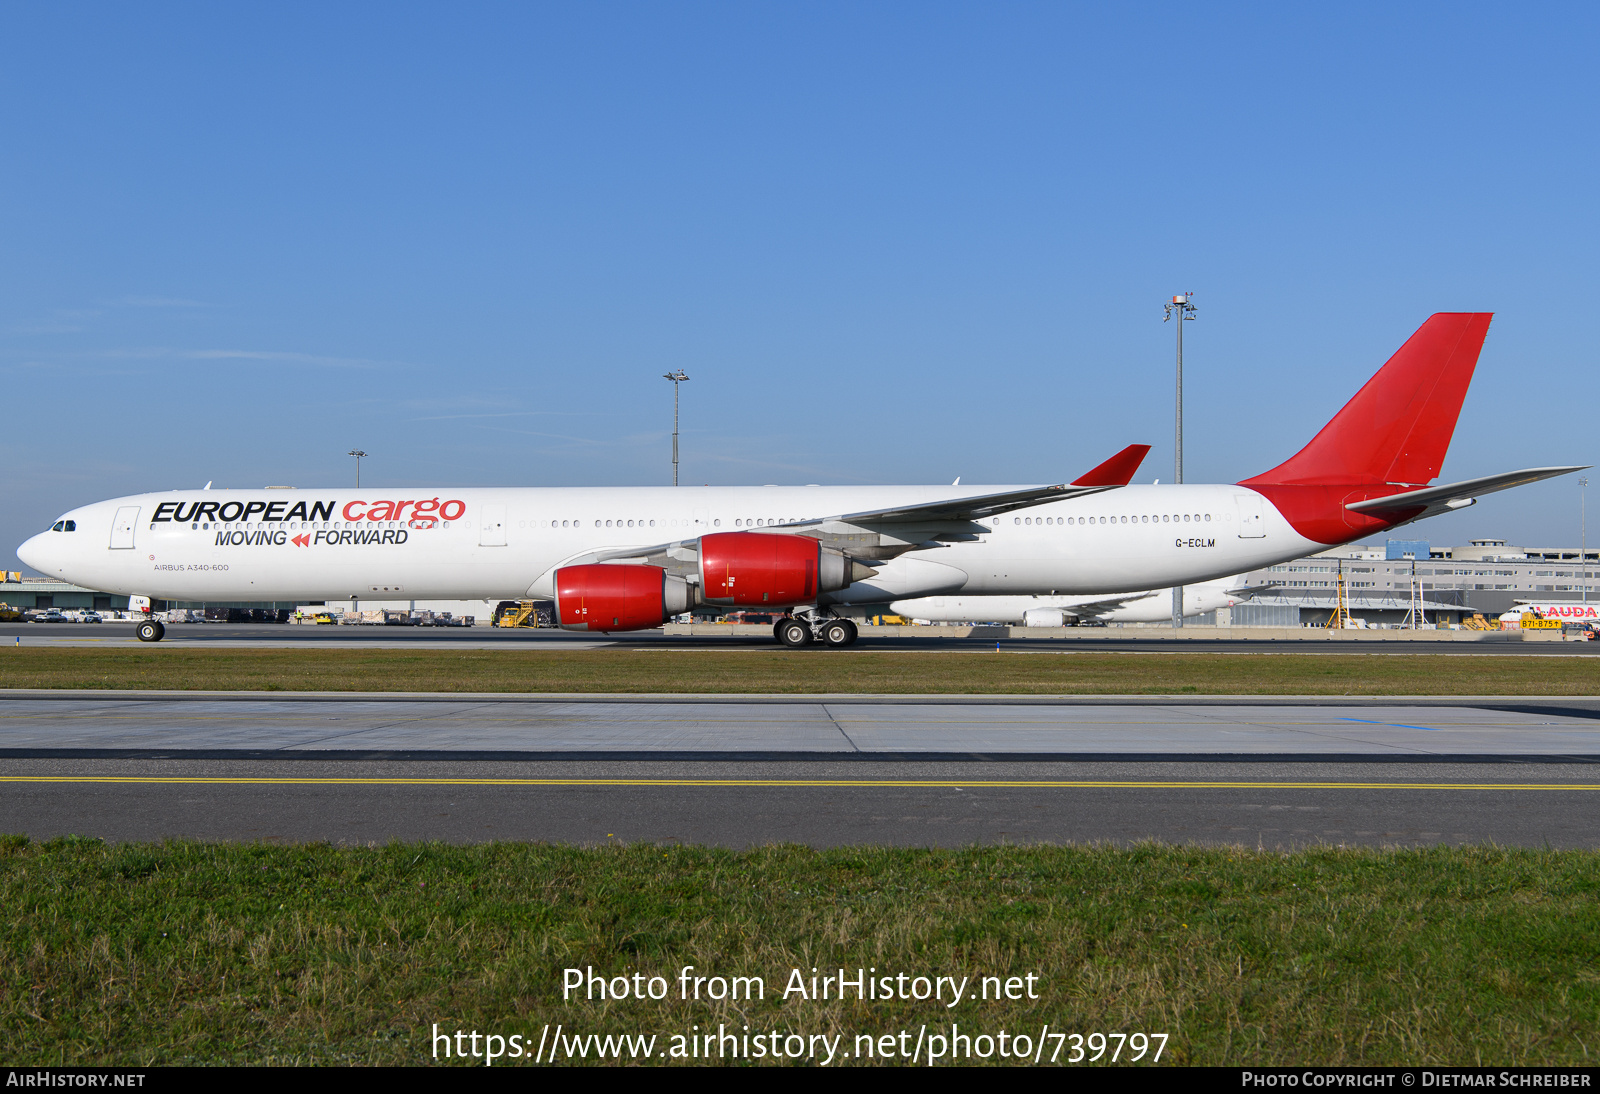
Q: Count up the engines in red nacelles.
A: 2